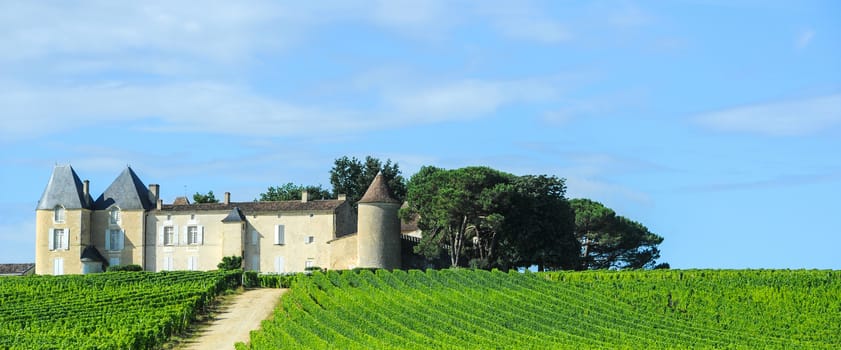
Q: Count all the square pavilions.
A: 2